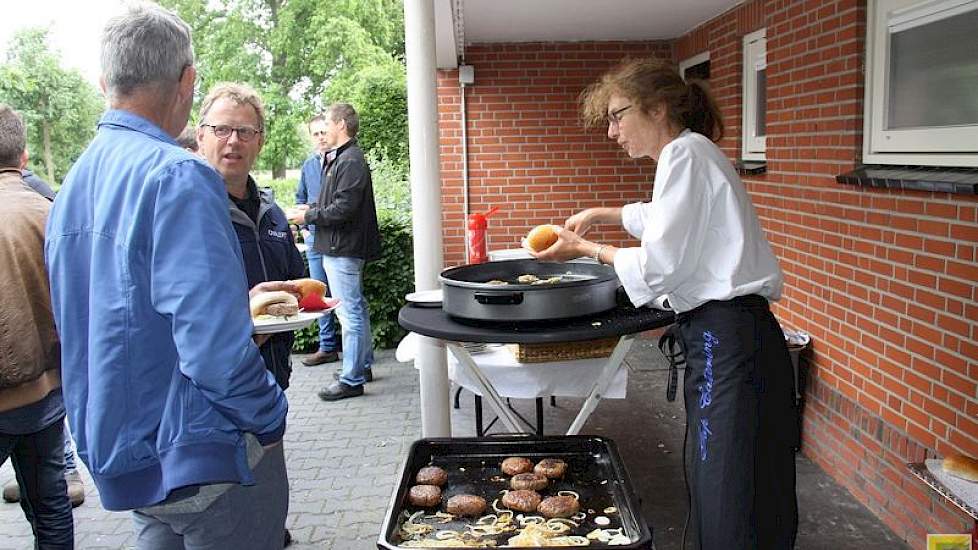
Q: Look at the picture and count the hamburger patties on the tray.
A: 8